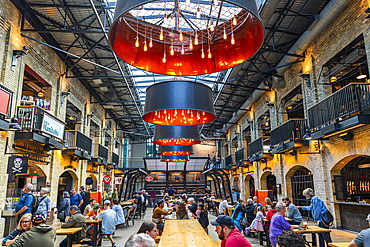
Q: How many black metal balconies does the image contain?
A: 10